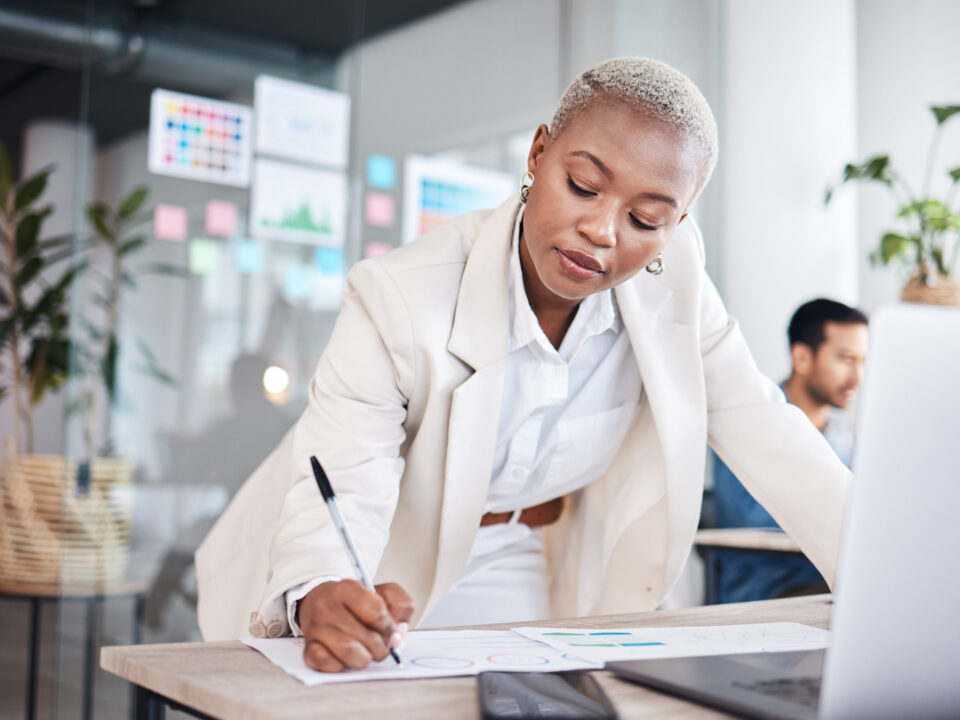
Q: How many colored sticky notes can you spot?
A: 9